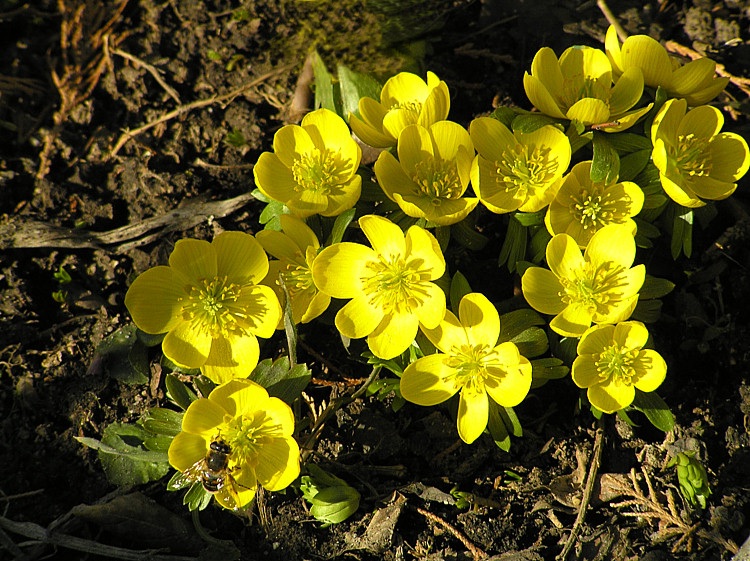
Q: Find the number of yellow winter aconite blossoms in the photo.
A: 15